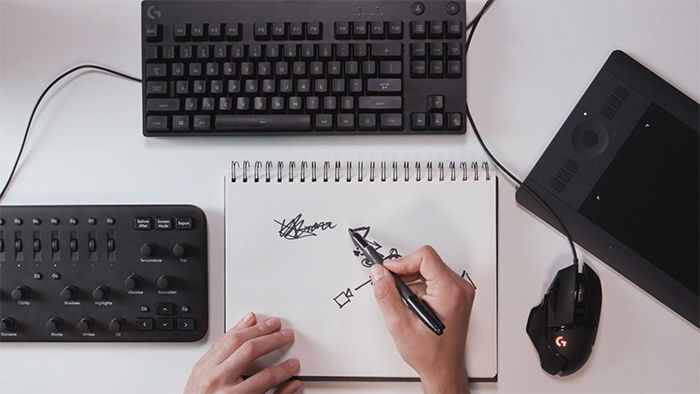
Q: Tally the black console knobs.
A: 11